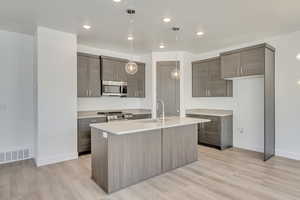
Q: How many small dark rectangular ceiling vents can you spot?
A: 2